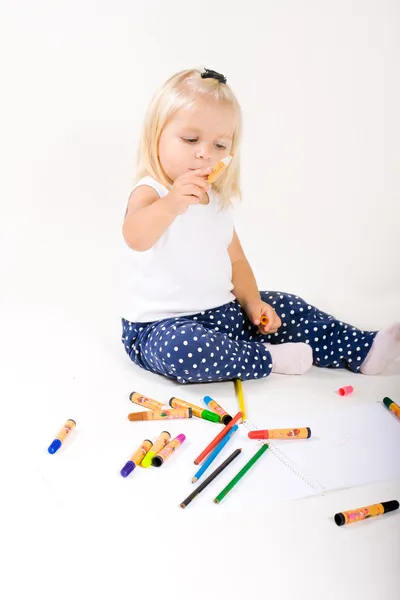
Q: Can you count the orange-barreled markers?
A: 12